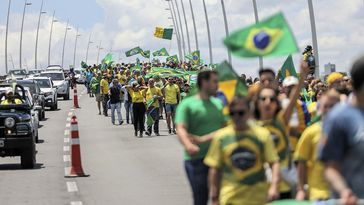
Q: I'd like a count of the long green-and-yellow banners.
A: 1